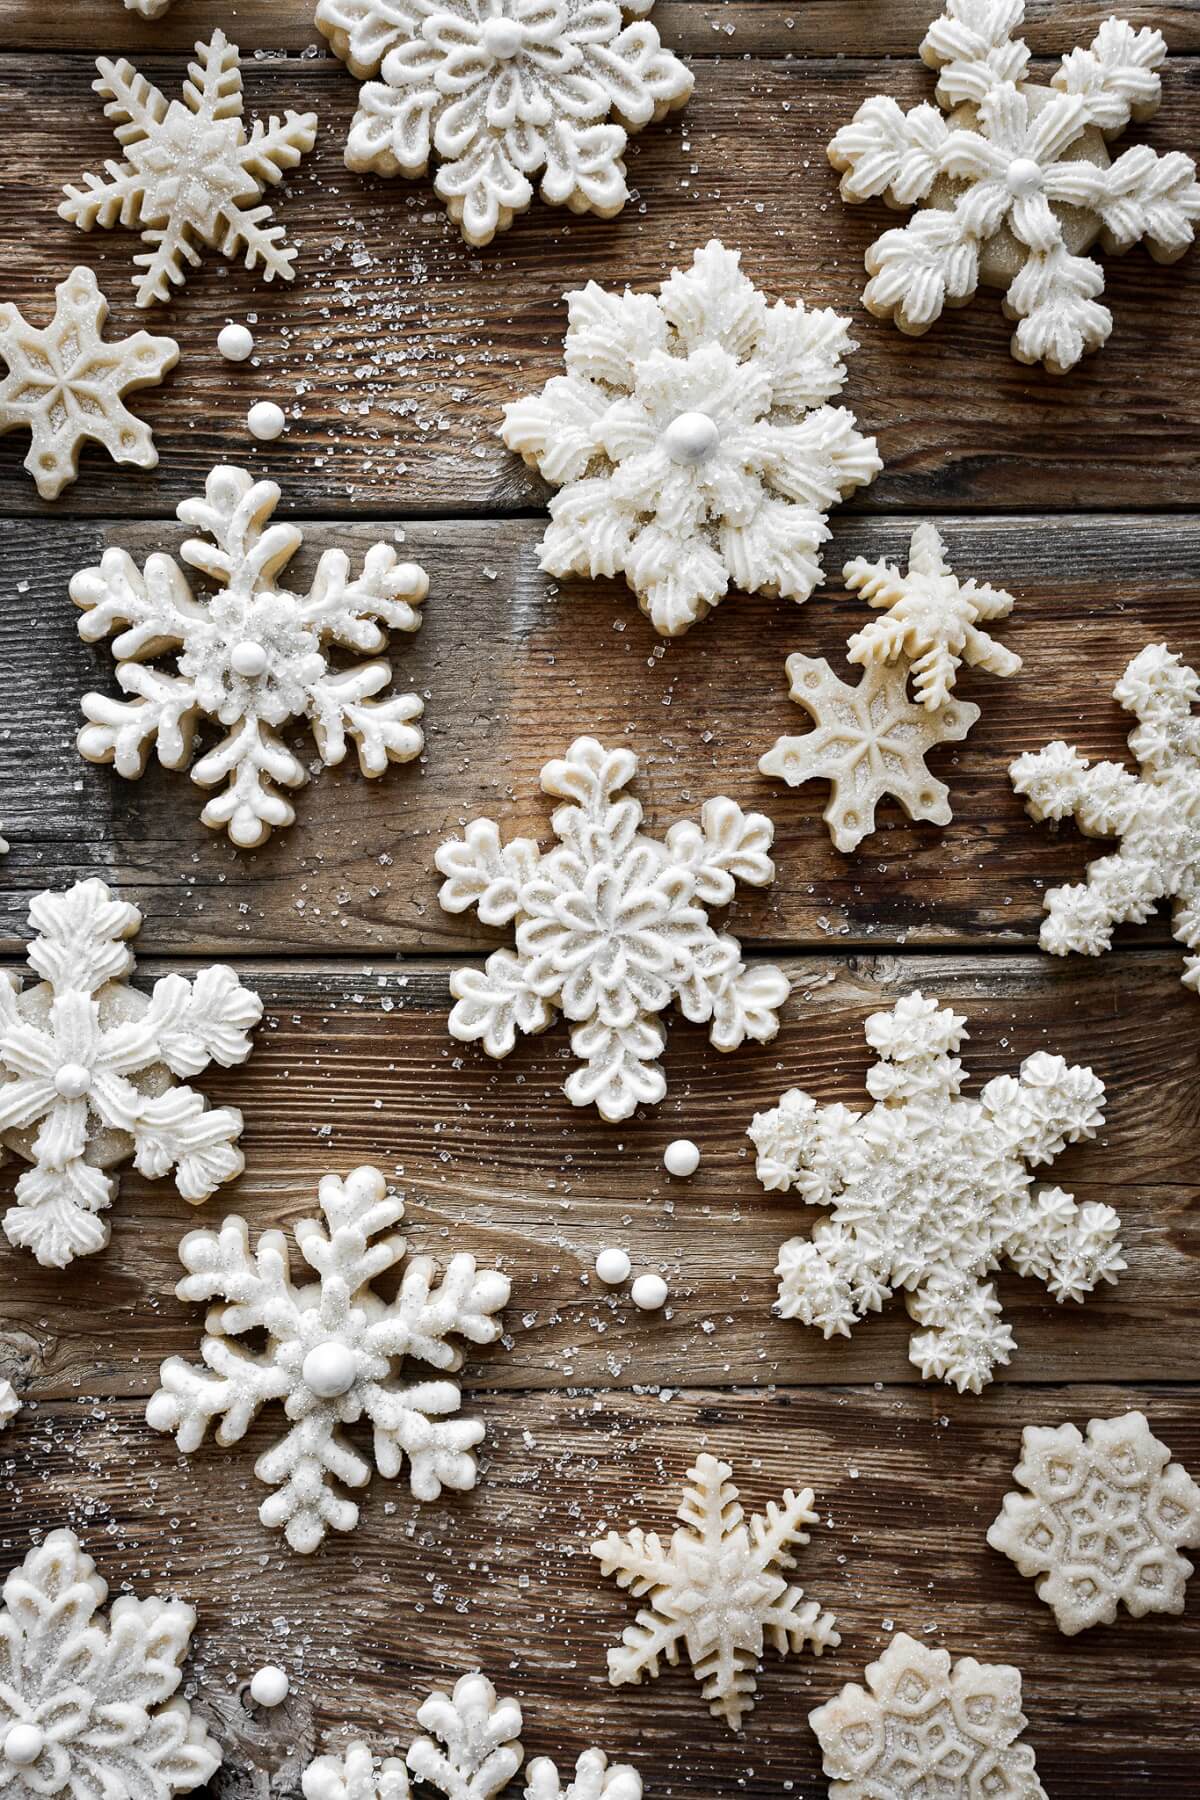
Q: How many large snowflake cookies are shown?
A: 11